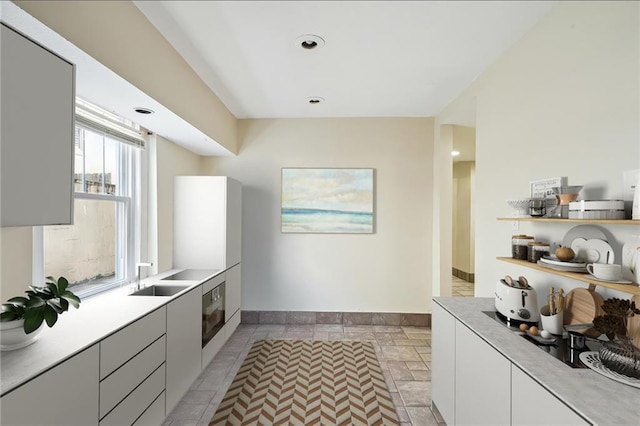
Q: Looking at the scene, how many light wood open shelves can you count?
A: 2